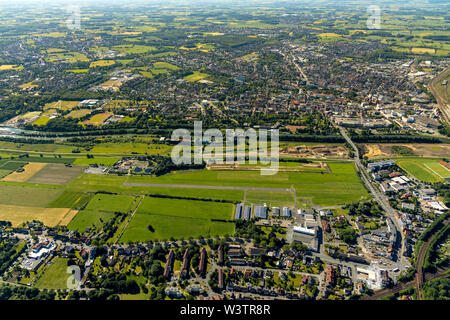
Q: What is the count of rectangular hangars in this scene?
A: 5